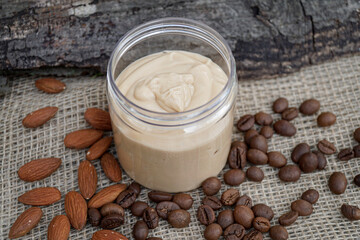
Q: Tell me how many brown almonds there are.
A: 14